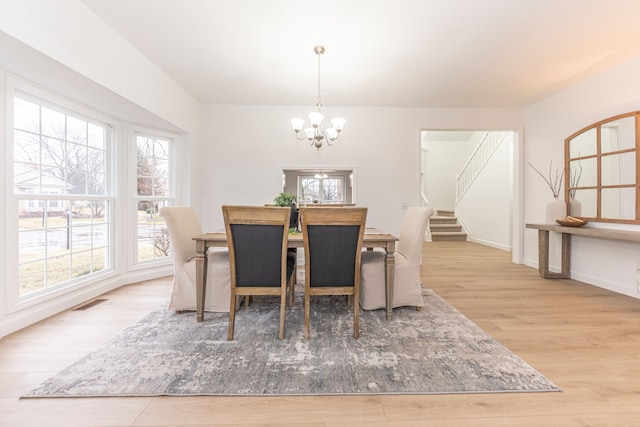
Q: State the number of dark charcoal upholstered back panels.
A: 2